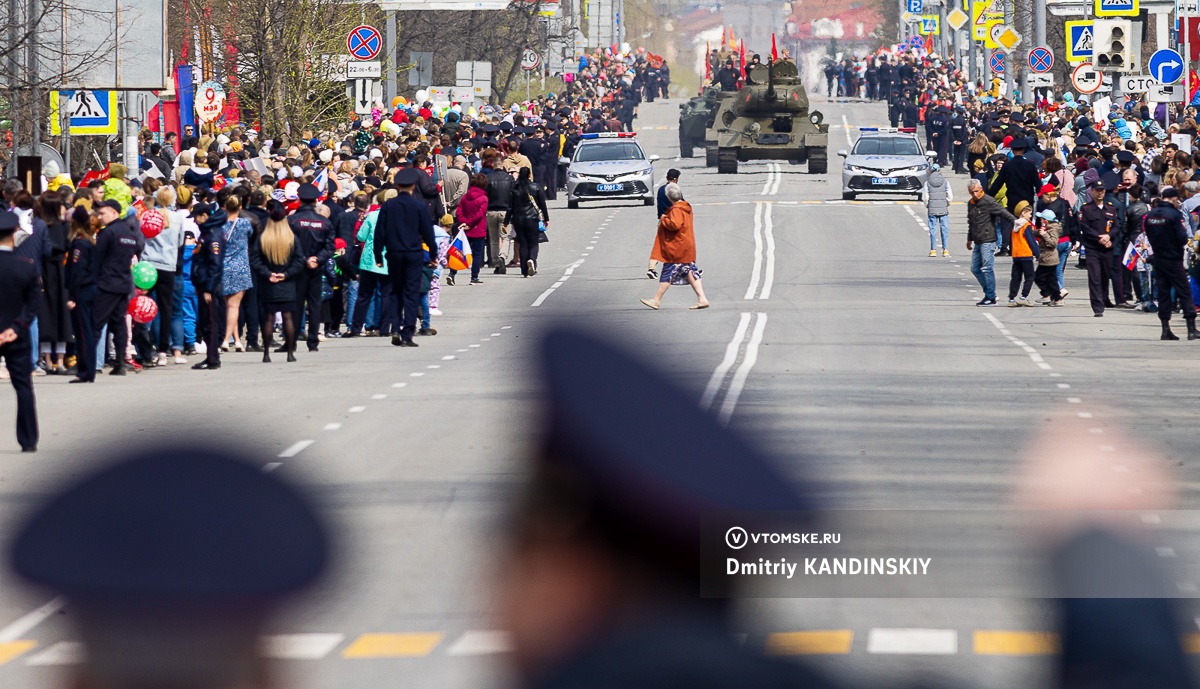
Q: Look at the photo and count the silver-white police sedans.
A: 2